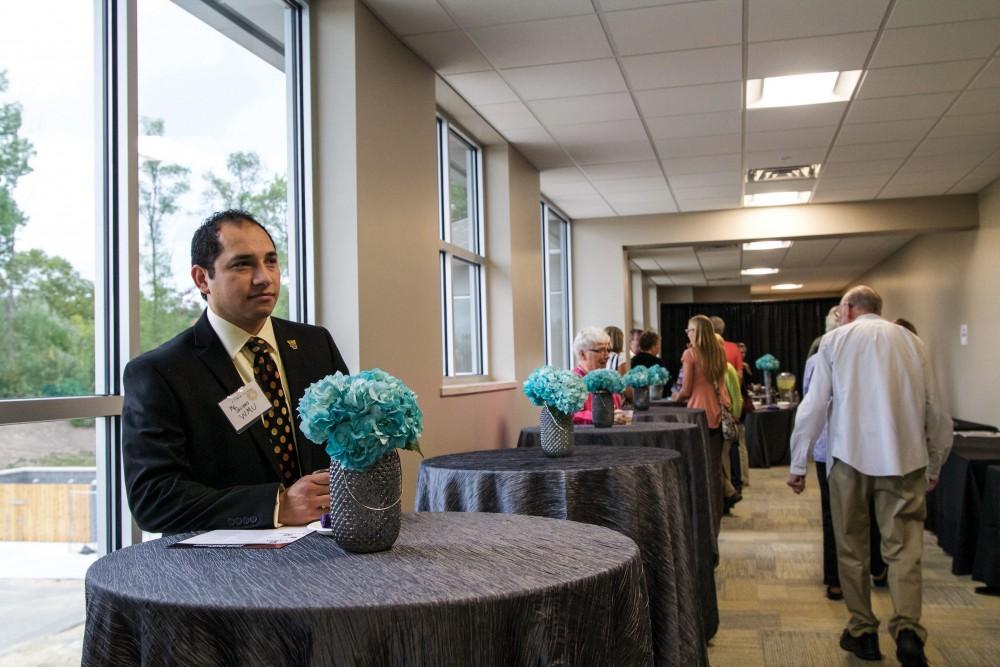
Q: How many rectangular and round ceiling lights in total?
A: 5